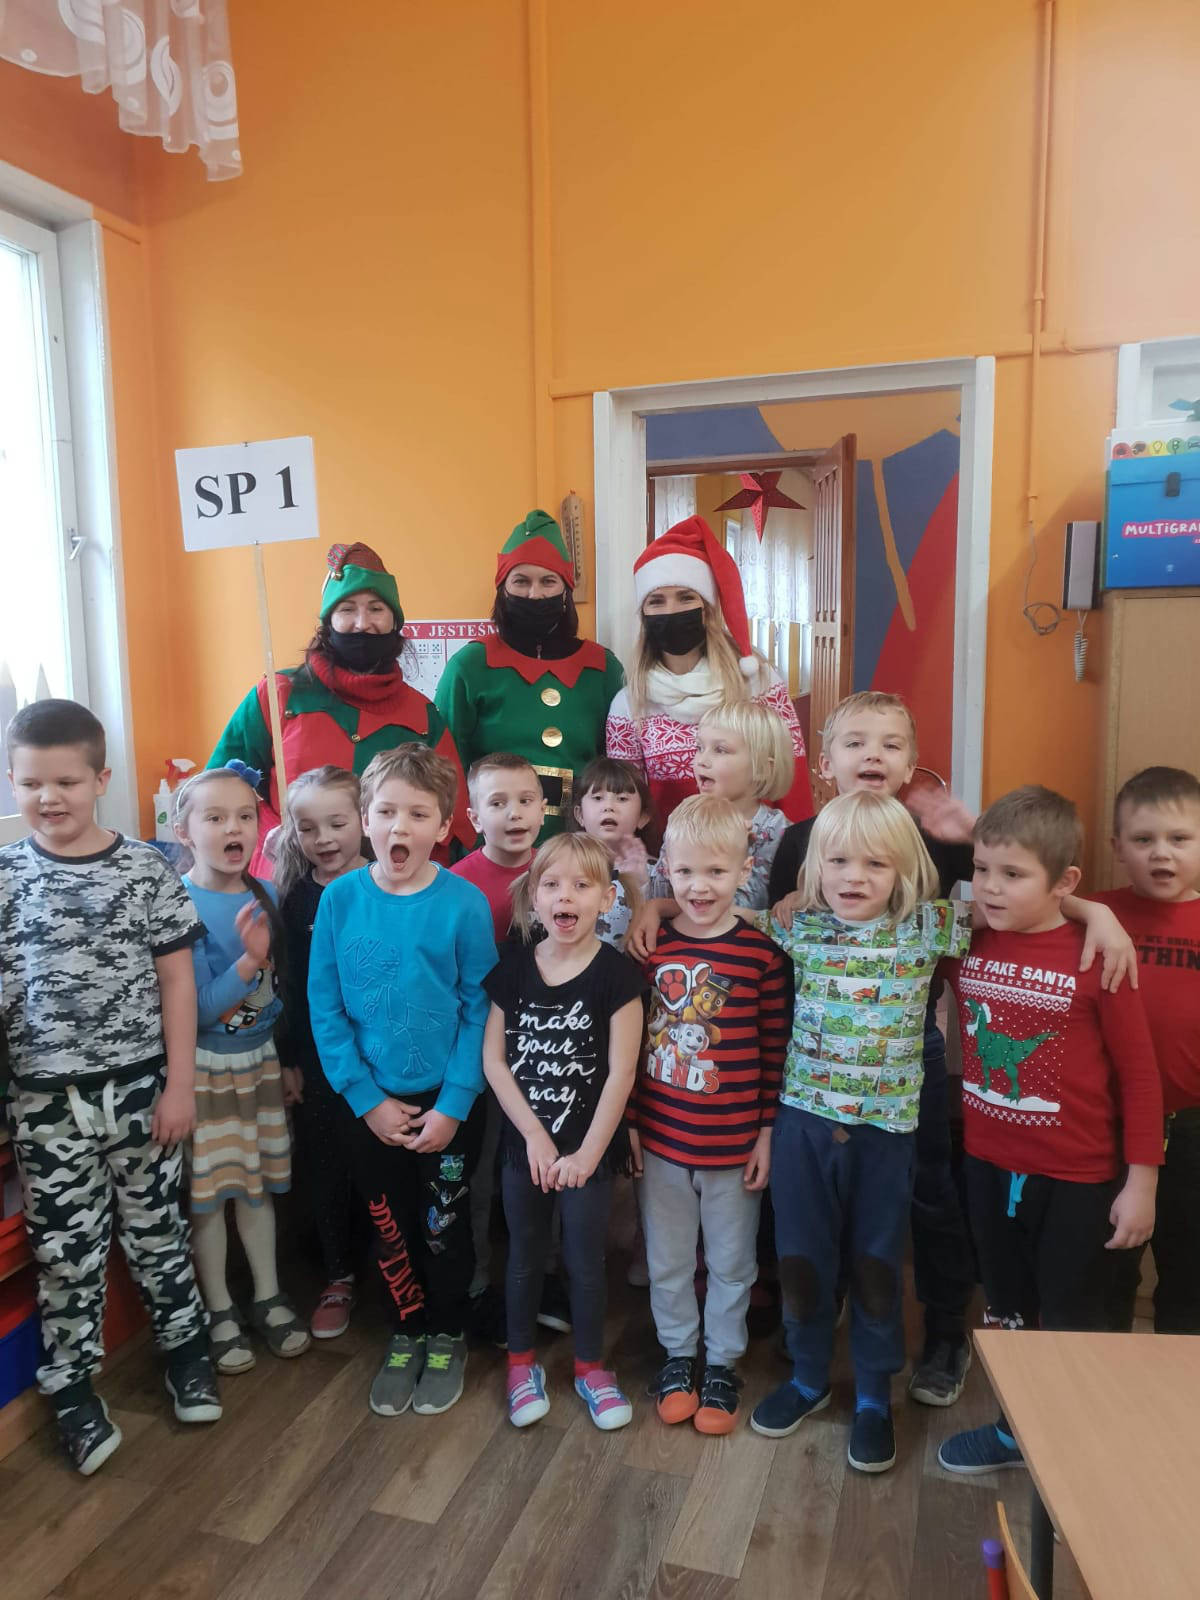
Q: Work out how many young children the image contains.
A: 13